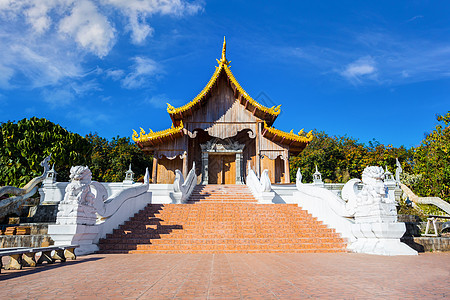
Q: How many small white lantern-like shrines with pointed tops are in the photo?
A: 4